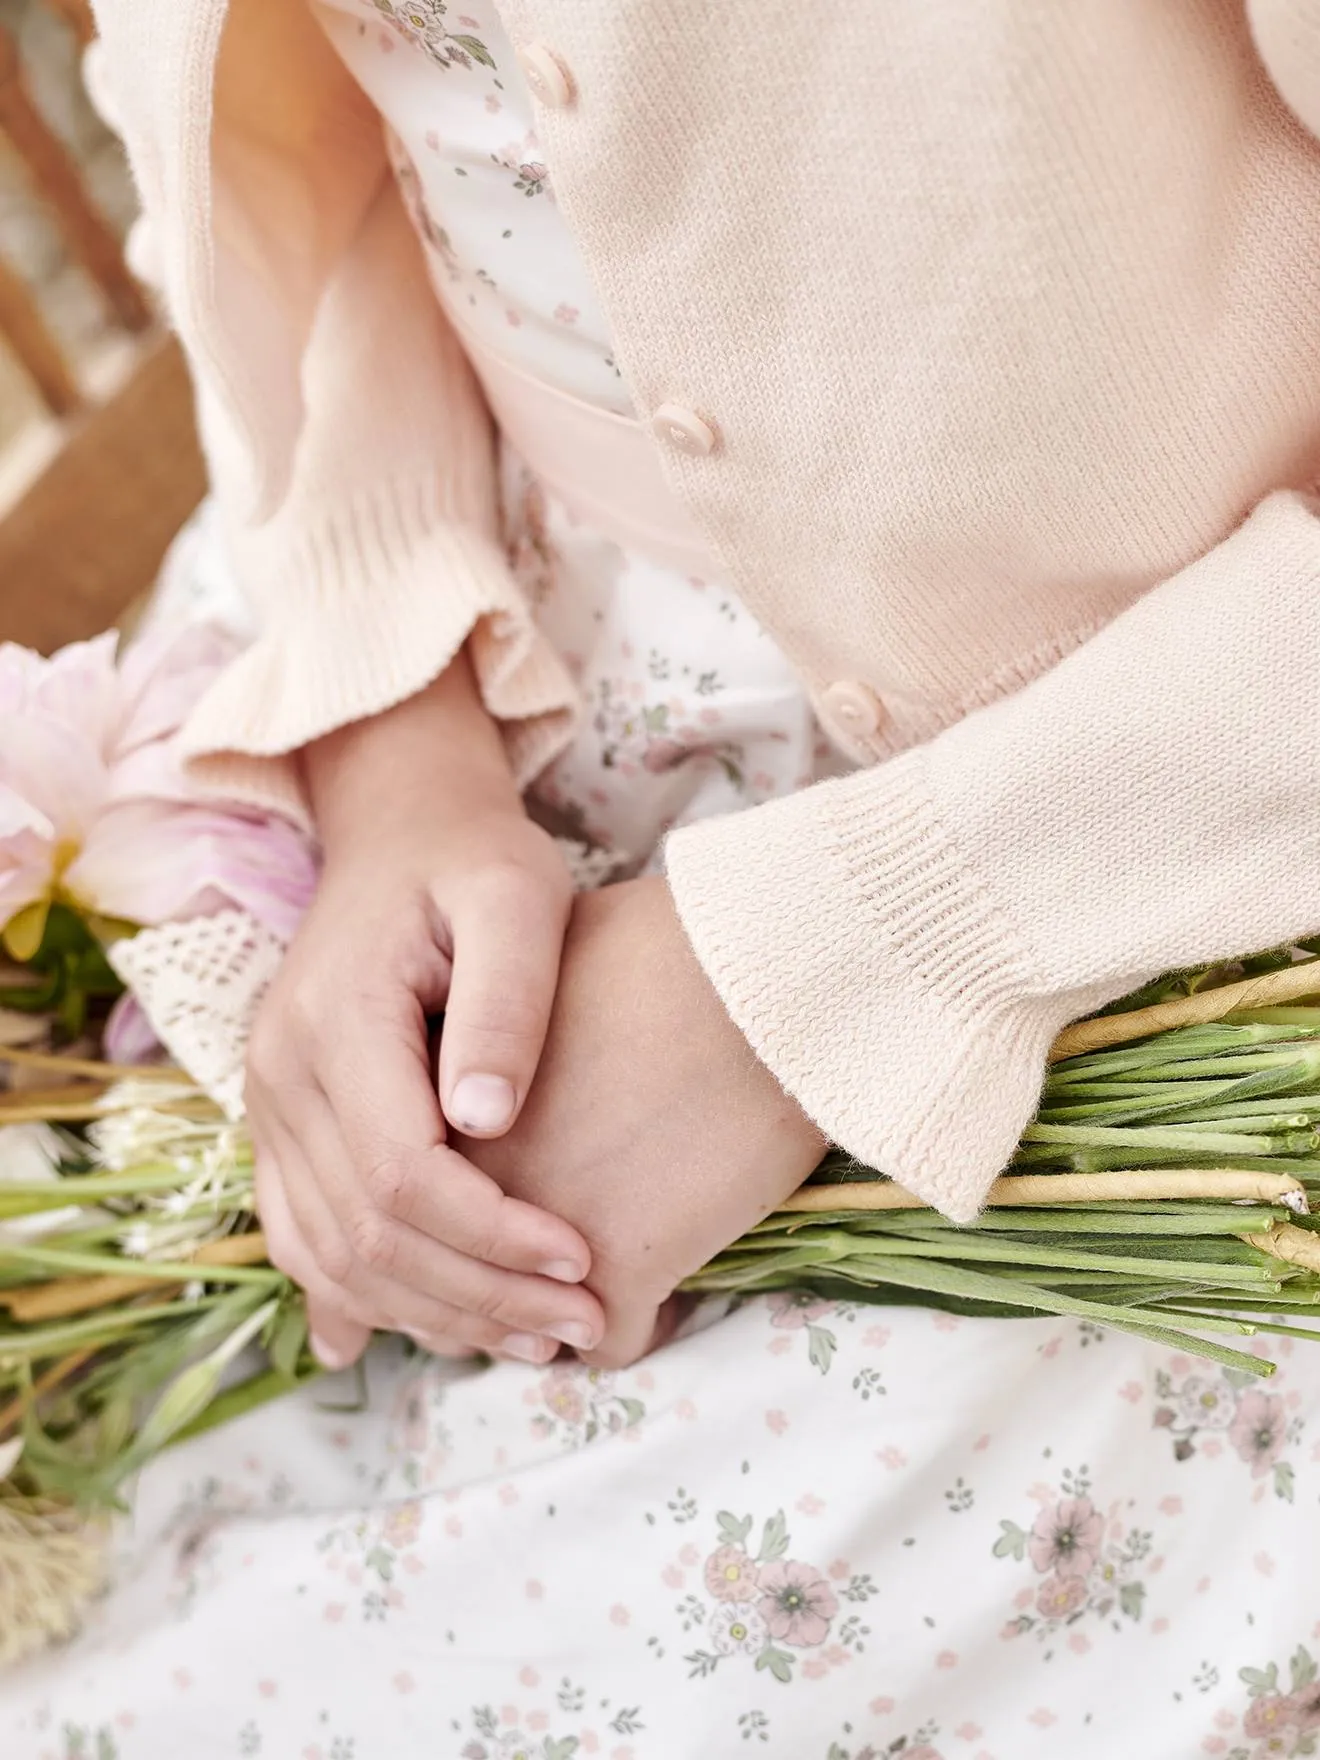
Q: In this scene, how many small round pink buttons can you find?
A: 3